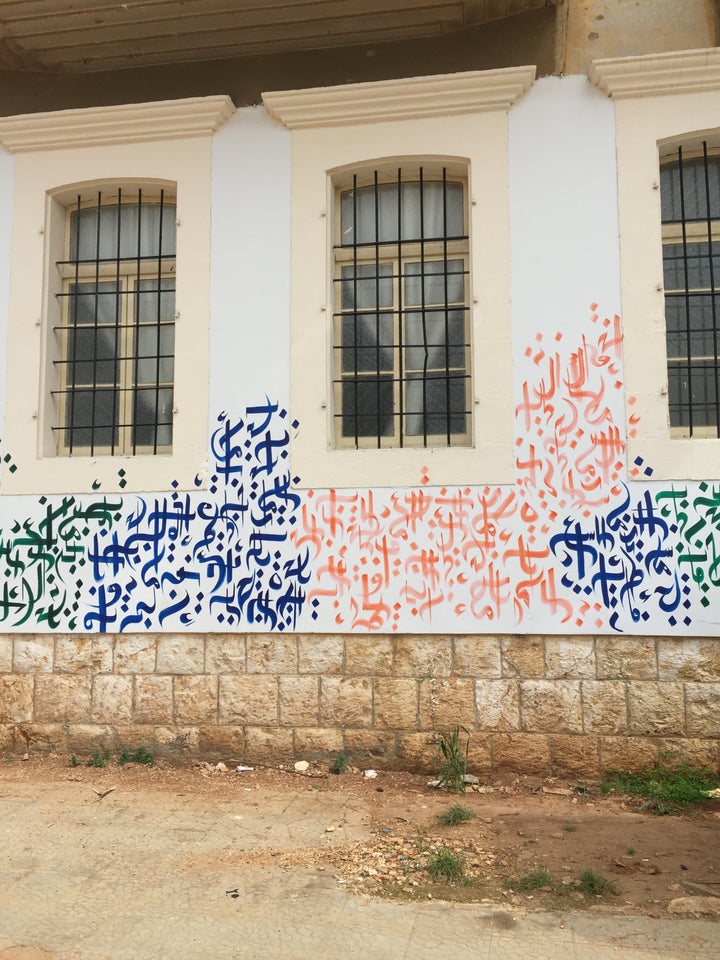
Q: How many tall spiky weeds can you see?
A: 1